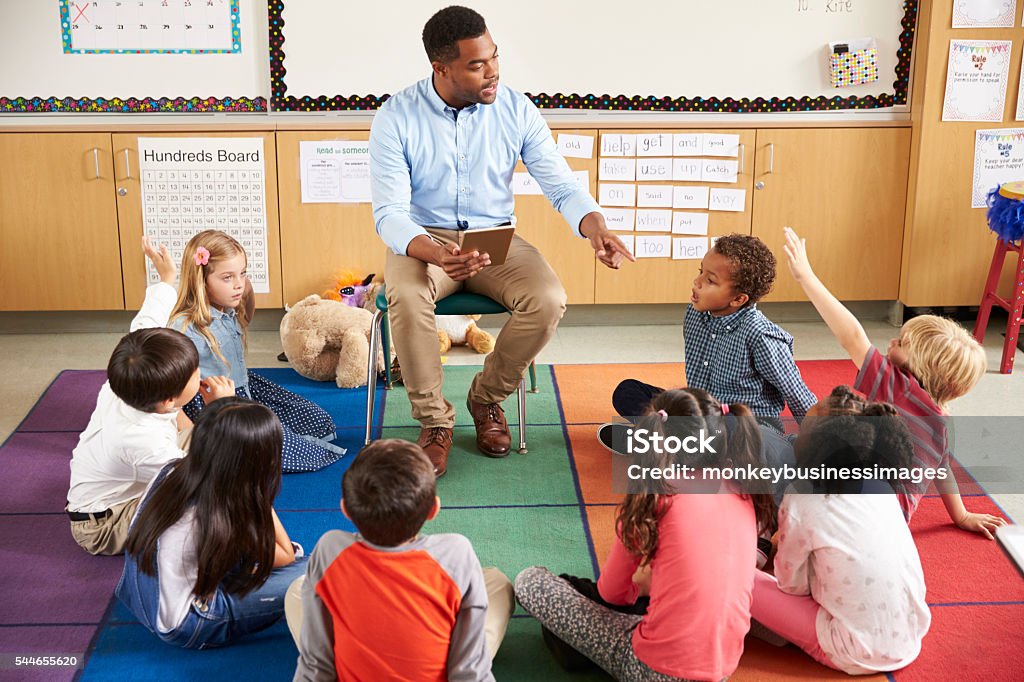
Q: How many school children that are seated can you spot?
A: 8